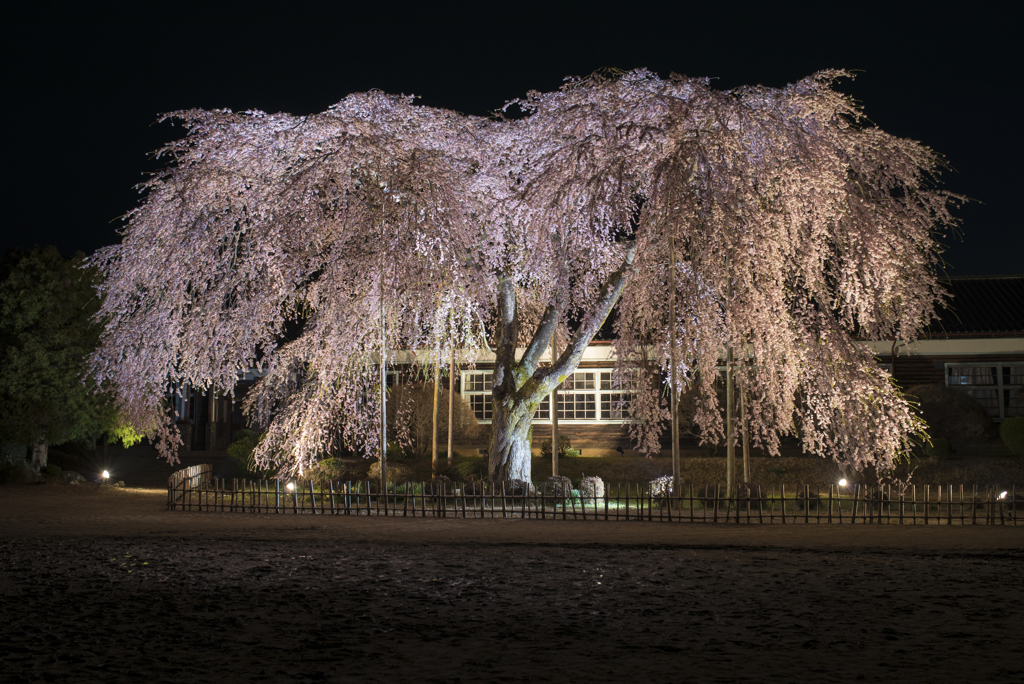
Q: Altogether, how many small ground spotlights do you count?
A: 4